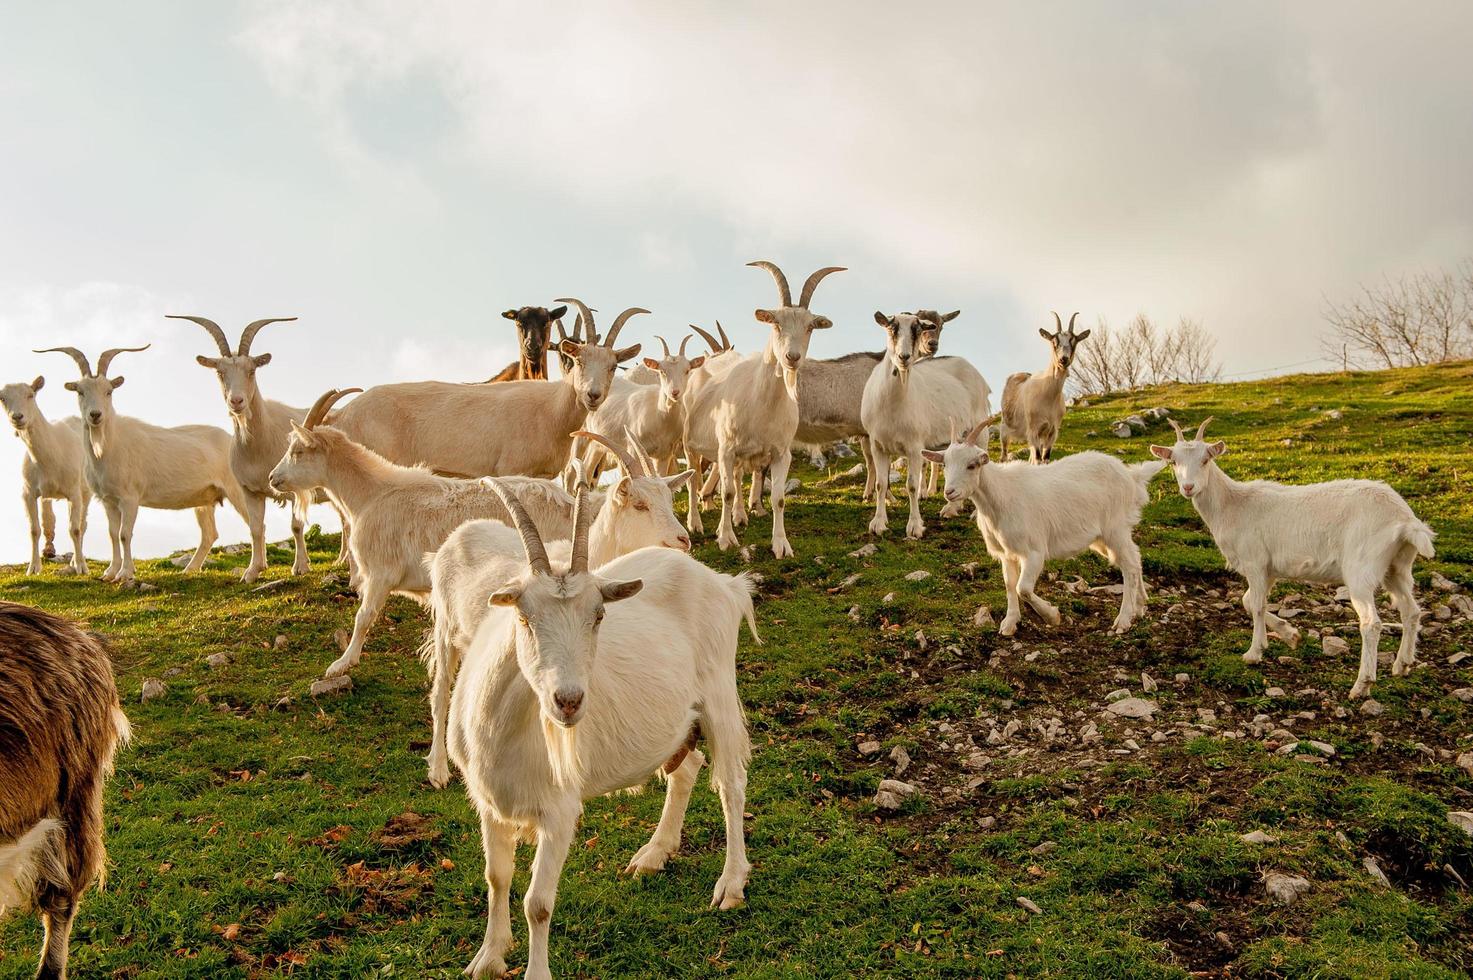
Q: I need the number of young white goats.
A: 2